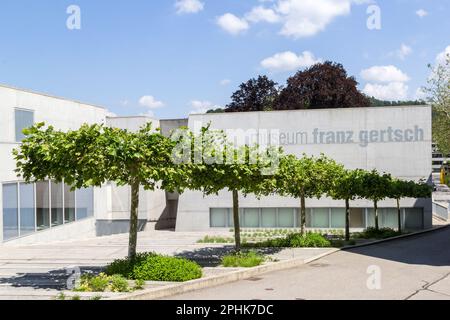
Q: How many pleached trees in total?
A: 6